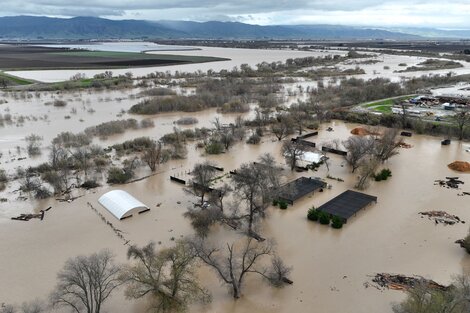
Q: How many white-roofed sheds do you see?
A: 2